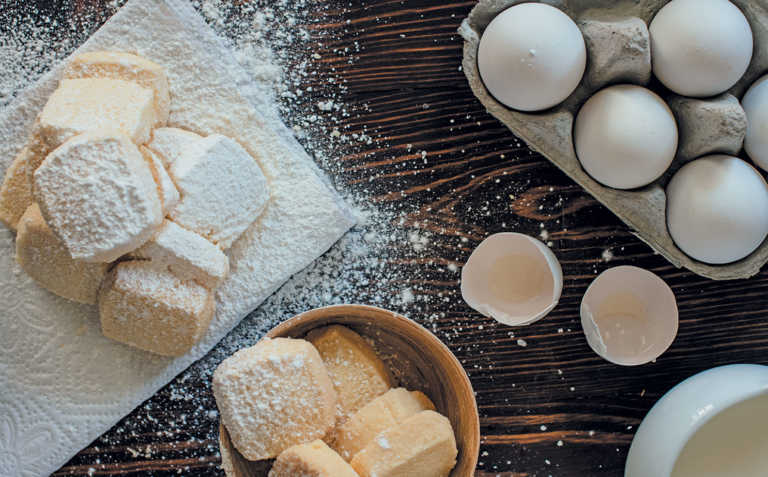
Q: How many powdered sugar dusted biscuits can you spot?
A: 15